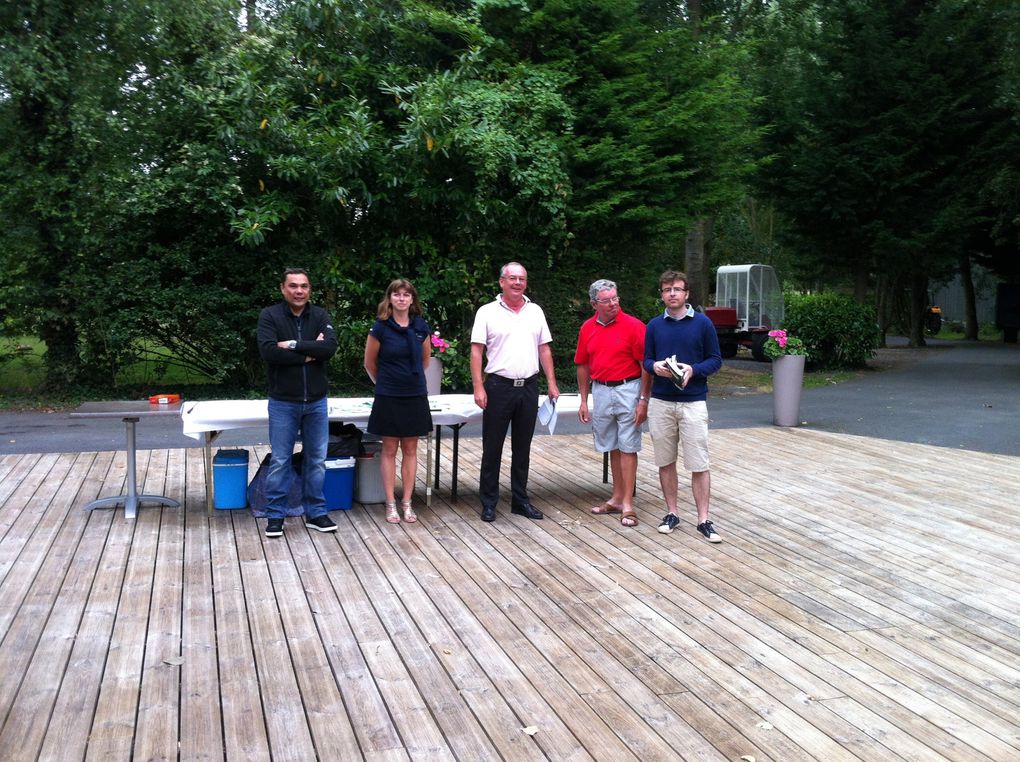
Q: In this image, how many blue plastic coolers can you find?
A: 2